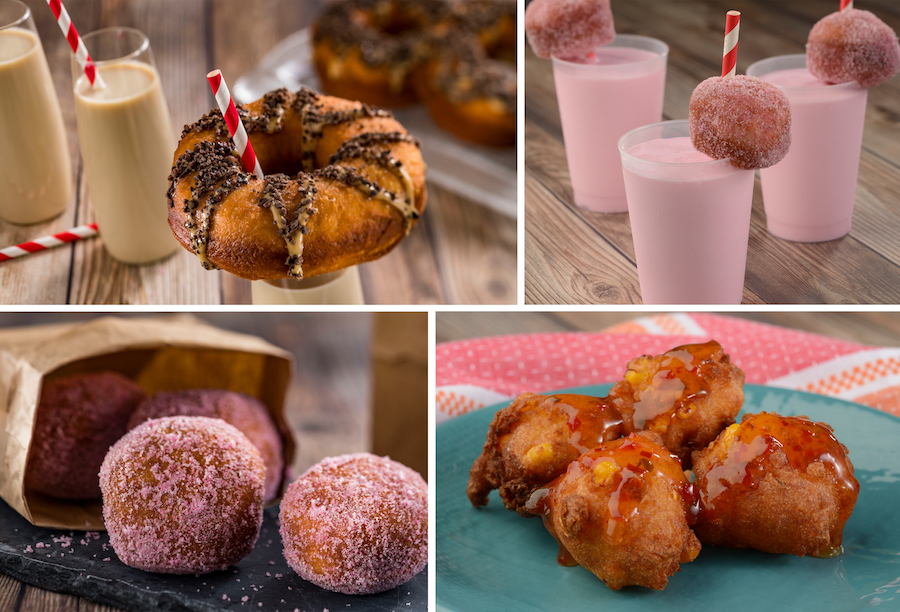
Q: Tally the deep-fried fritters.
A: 4